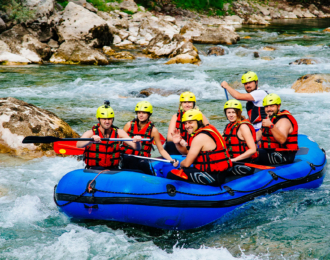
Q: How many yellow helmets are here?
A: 7